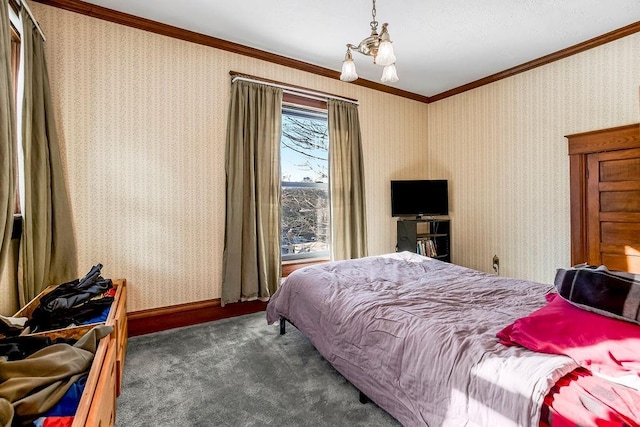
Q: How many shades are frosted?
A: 3